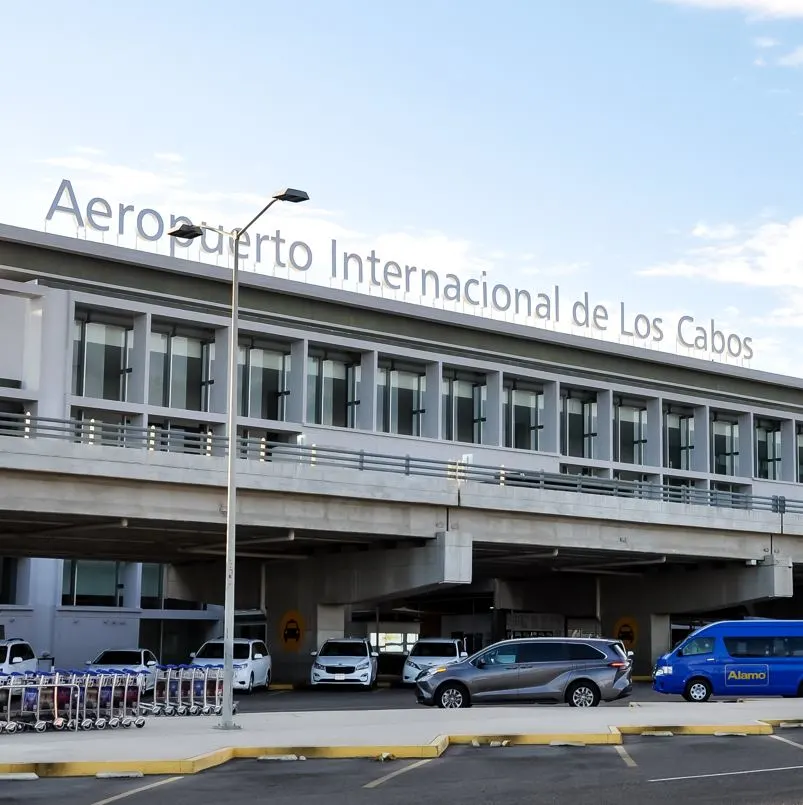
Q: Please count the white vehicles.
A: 5